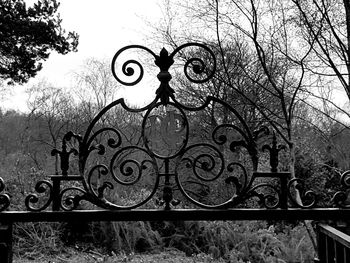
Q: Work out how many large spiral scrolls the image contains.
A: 4